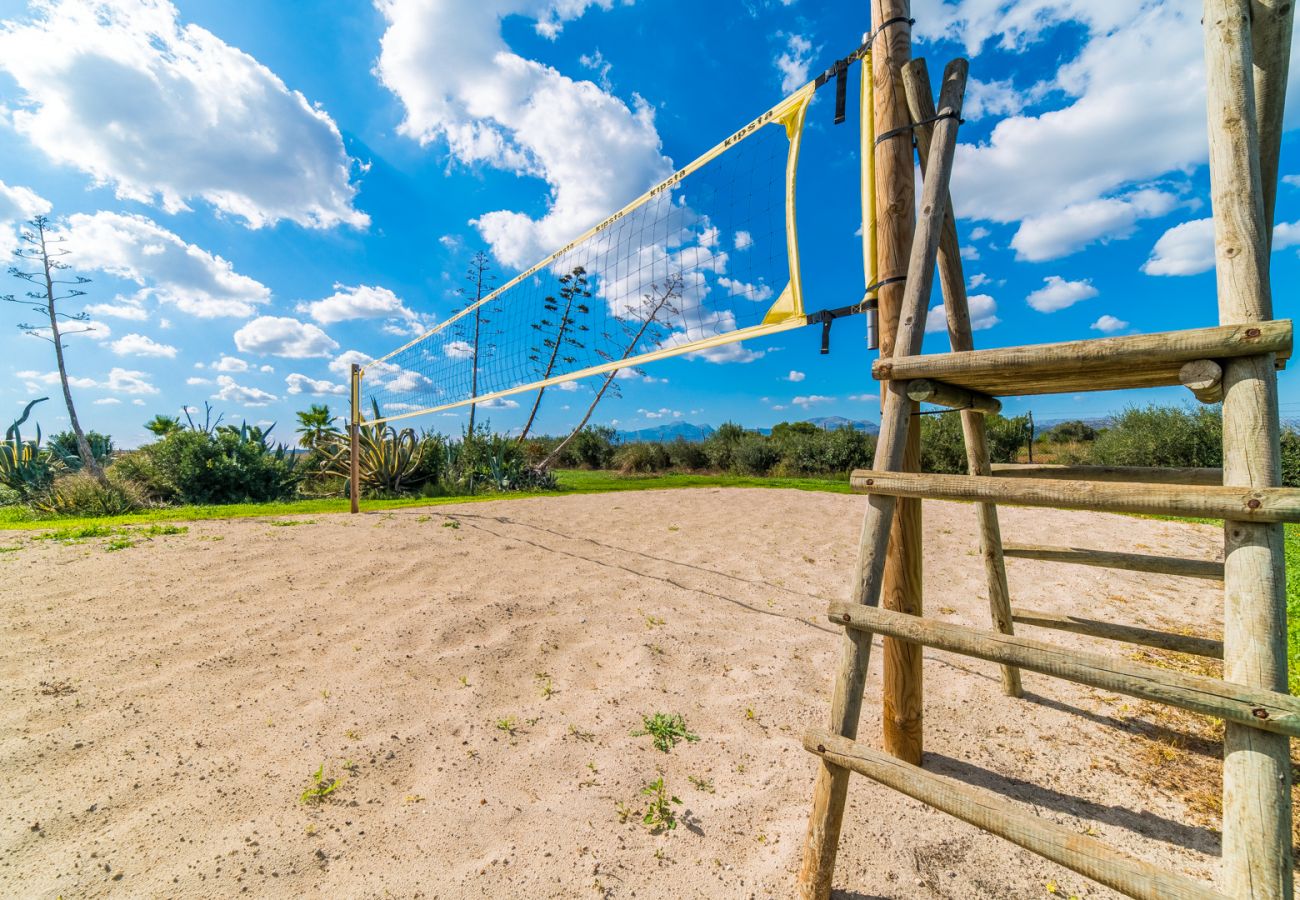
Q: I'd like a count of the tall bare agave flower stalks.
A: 4